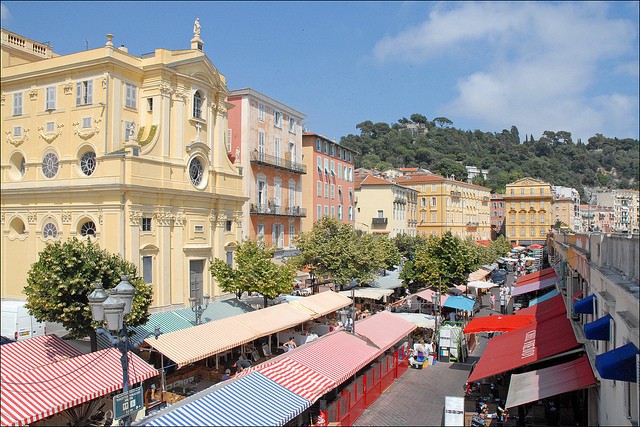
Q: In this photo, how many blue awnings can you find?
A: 3